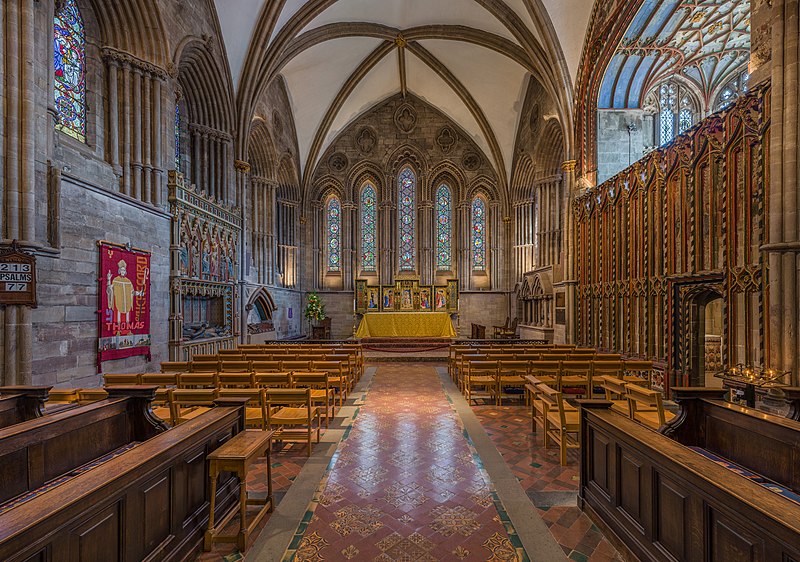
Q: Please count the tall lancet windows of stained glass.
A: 5